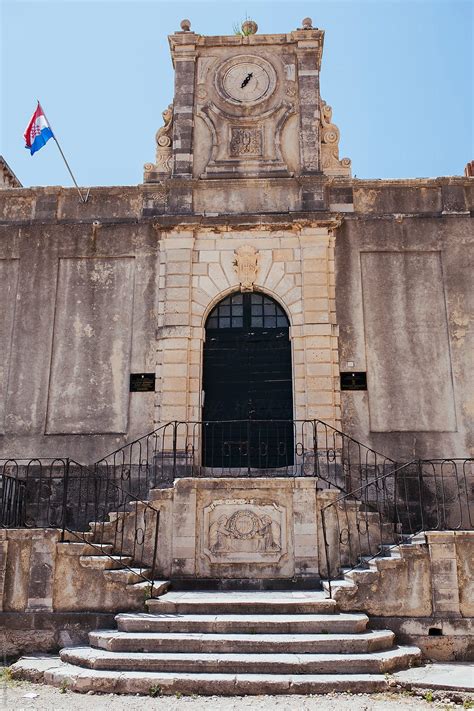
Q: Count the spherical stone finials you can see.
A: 3